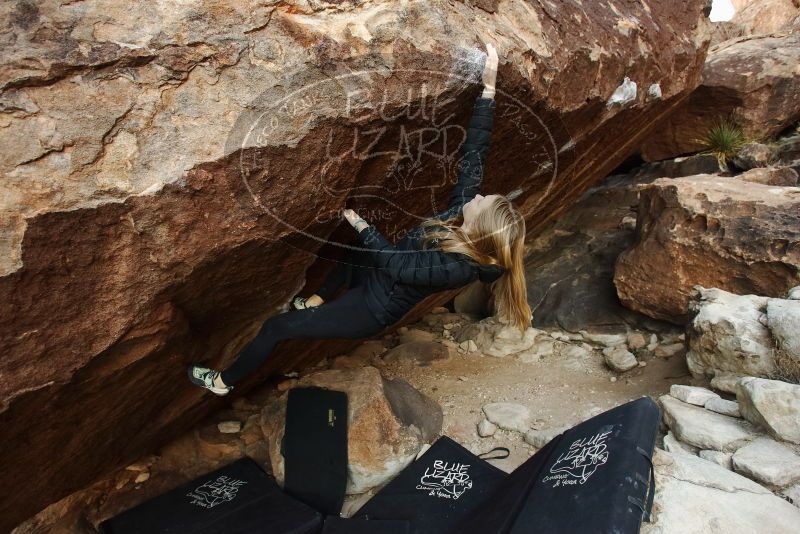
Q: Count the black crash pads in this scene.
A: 4